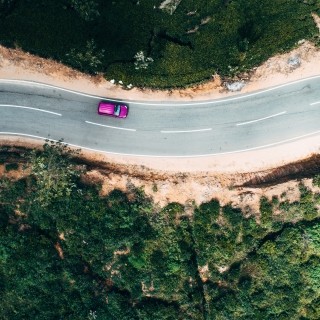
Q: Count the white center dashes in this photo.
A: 5